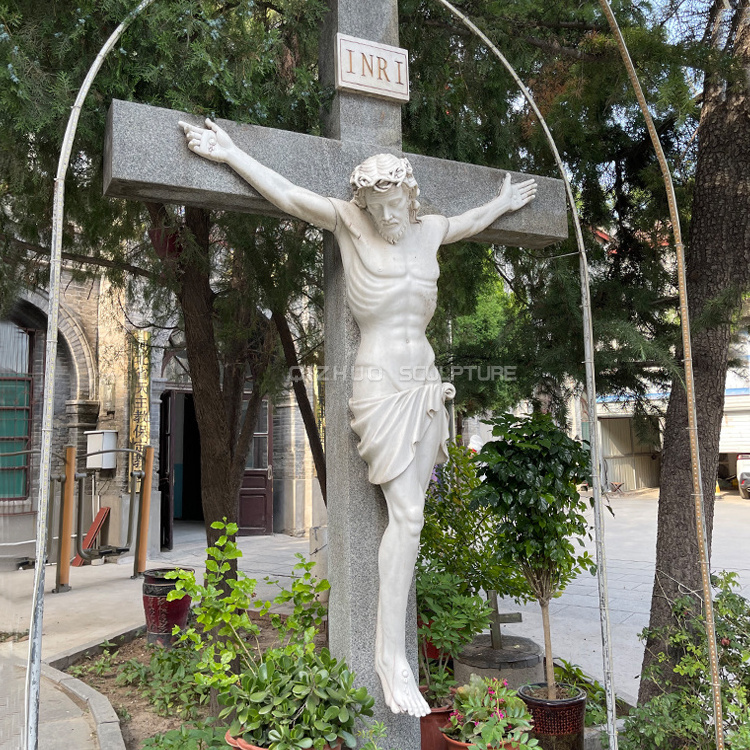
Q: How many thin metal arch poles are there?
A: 3